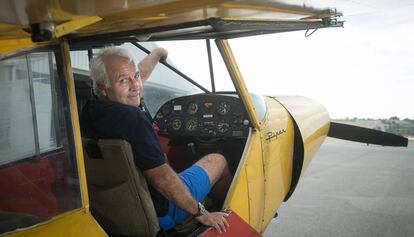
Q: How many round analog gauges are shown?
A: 5